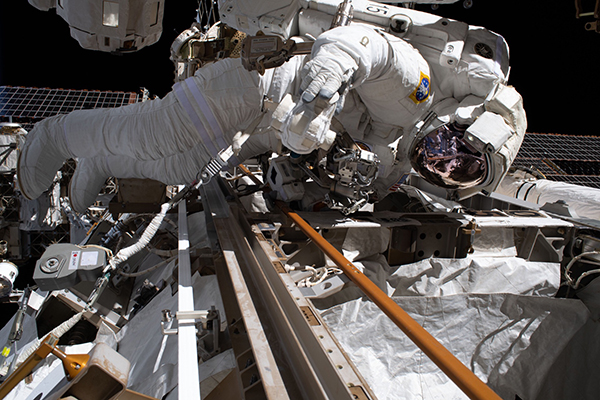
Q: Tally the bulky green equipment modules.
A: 0